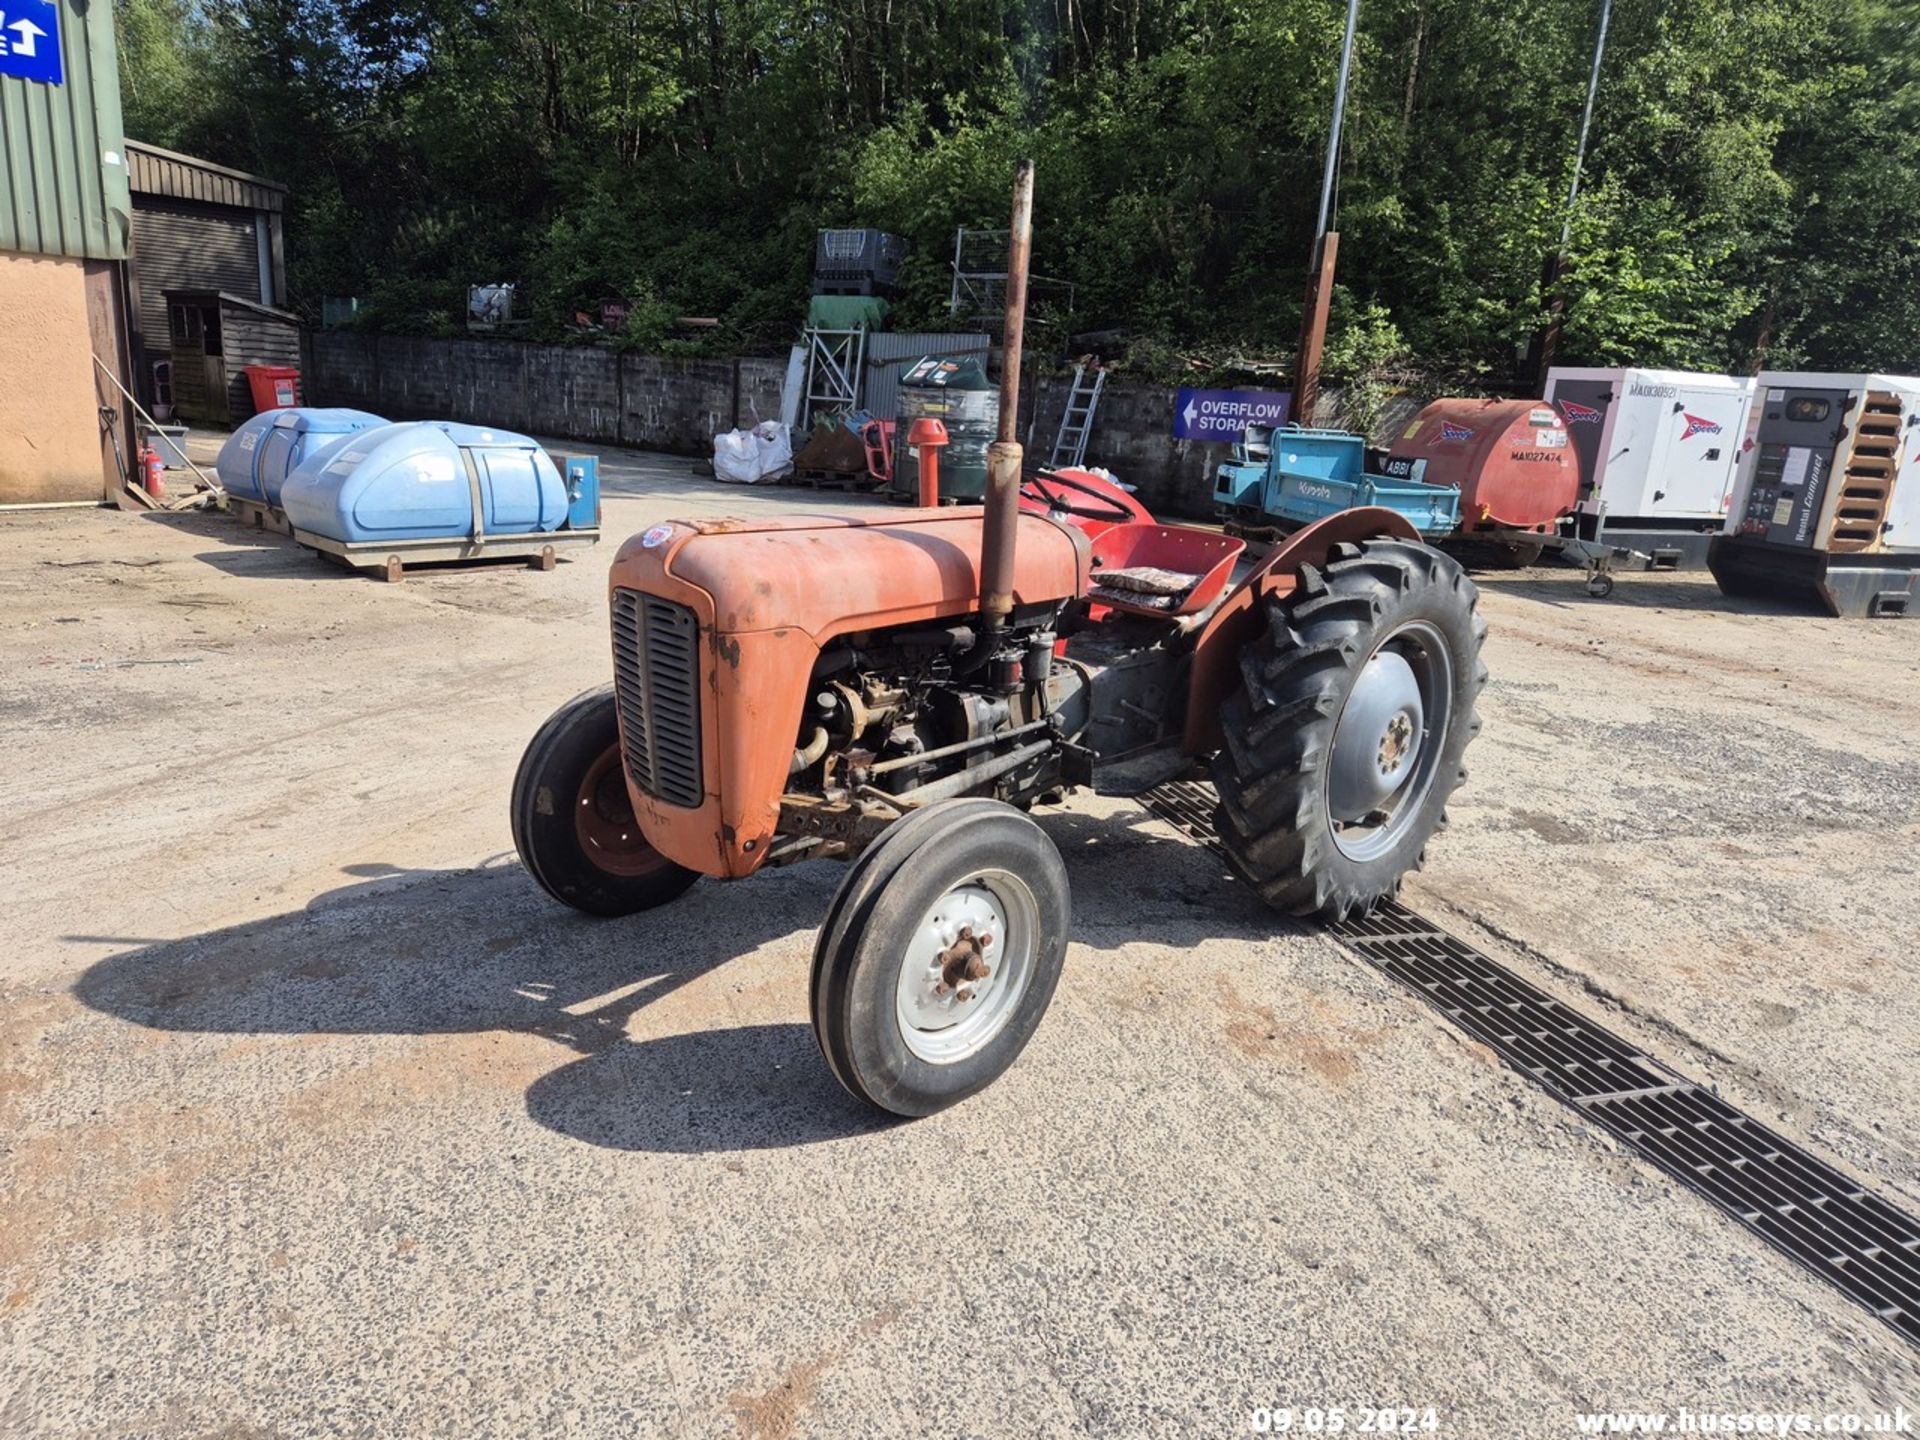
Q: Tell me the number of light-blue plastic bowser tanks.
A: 2